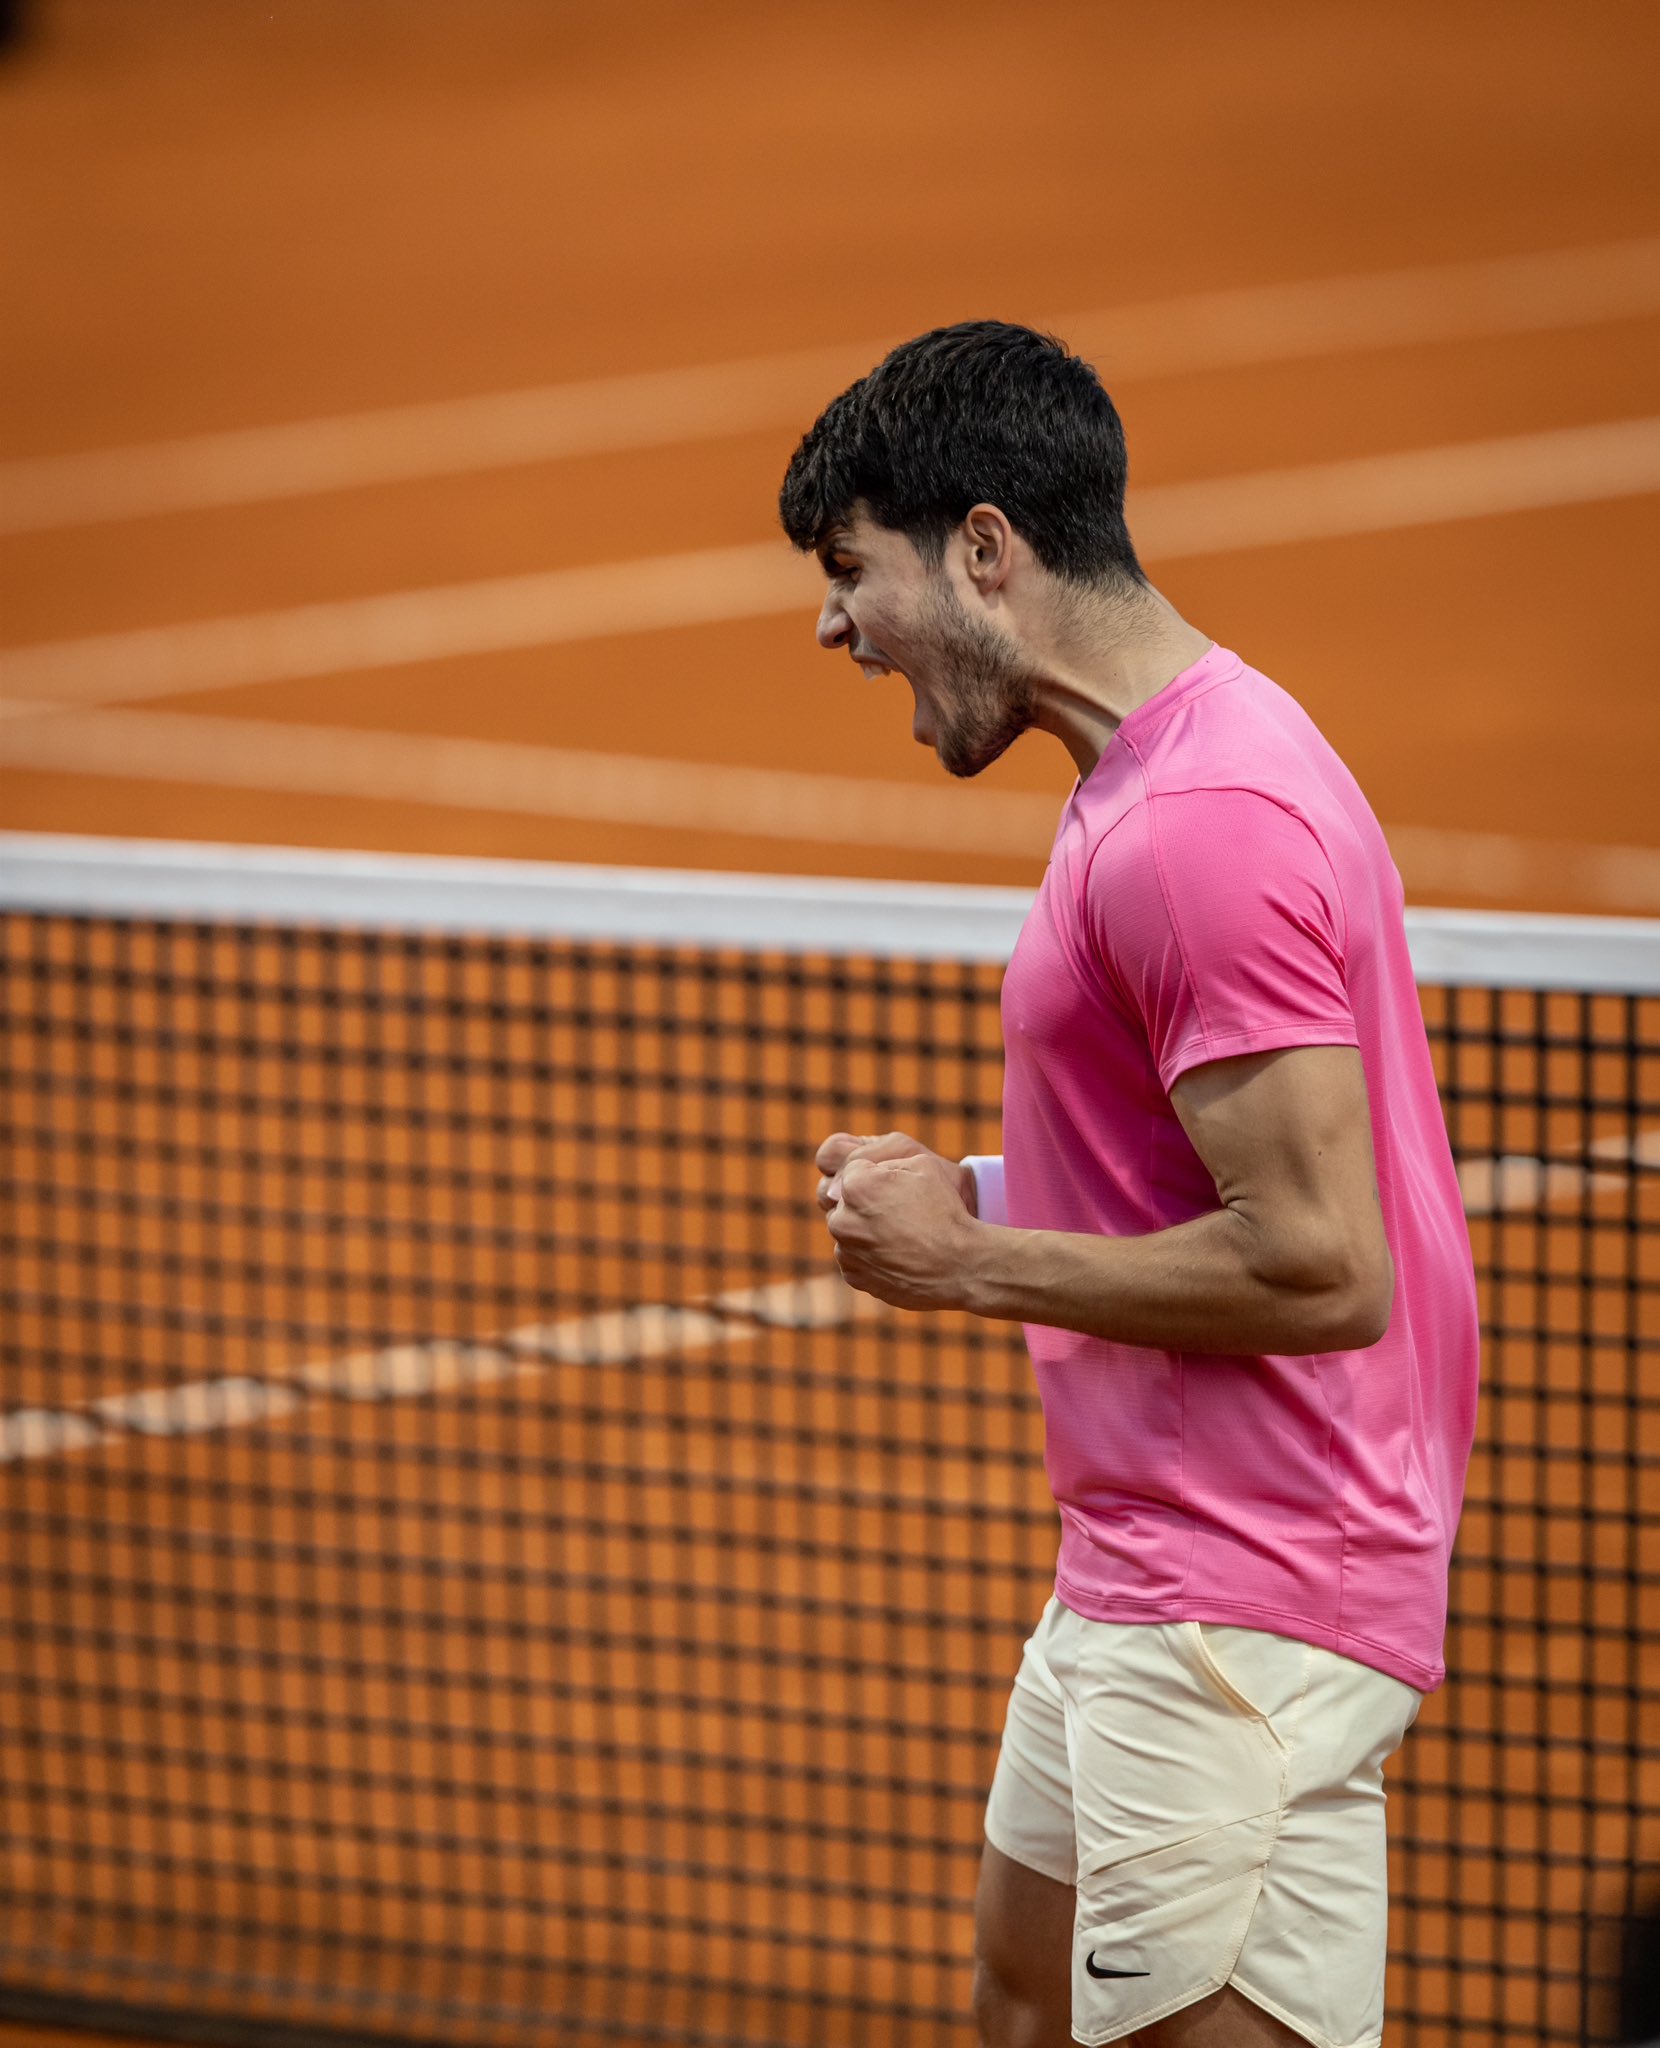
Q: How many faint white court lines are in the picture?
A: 4